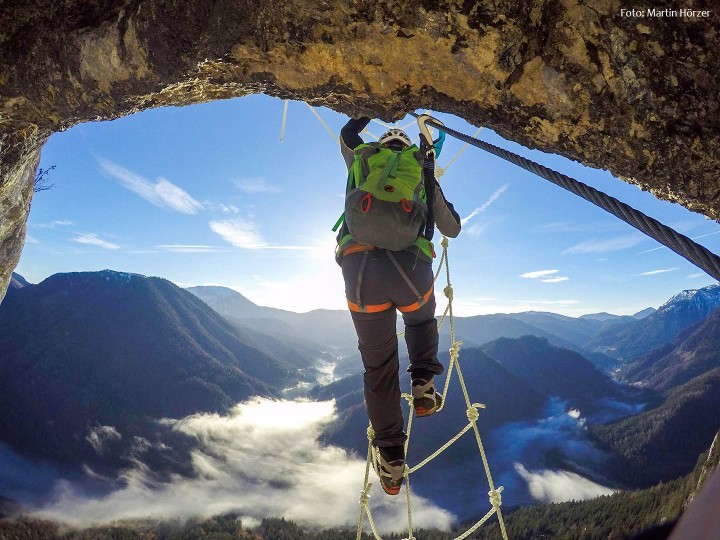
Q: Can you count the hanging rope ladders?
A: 1